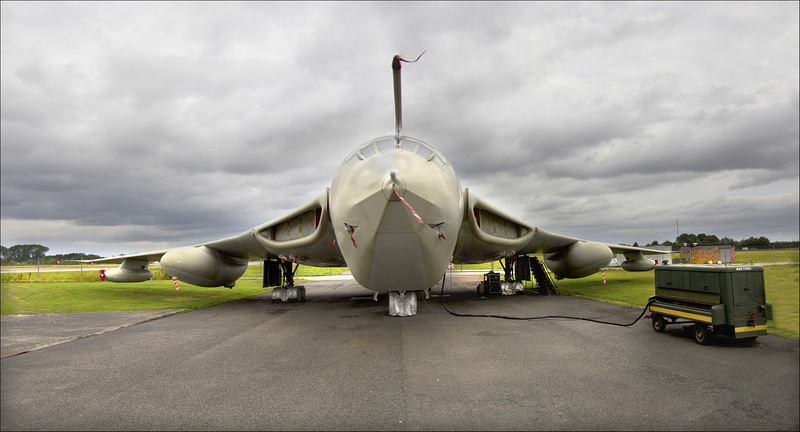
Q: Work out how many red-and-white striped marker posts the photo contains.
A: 2